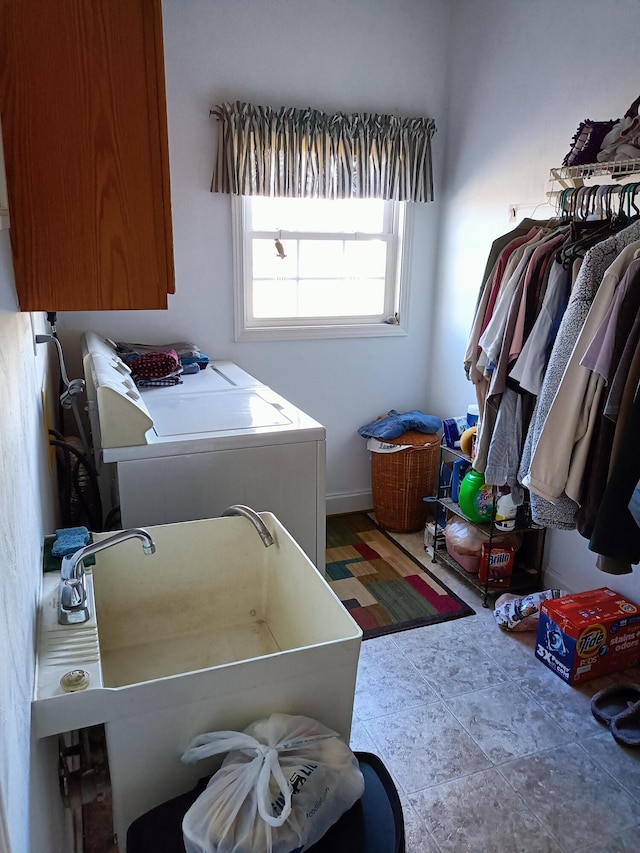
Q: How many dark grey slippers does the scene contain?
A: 2